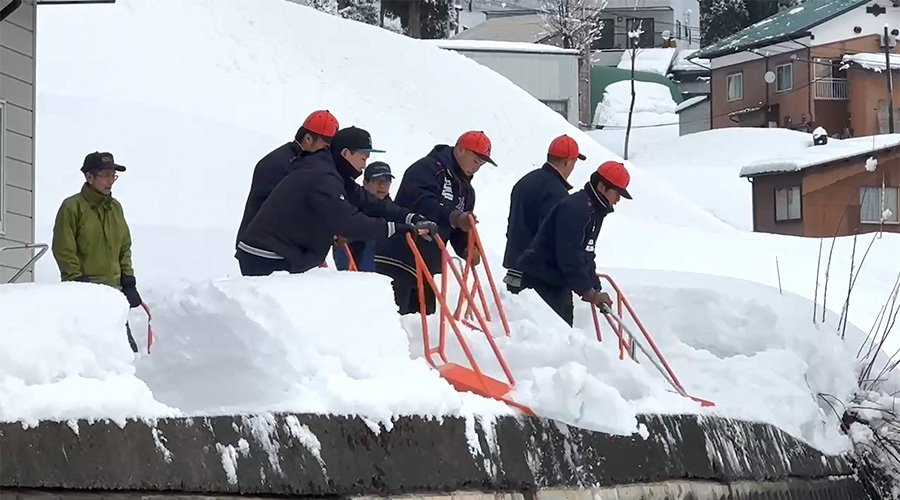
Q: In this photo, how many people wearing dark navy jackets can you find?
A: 5